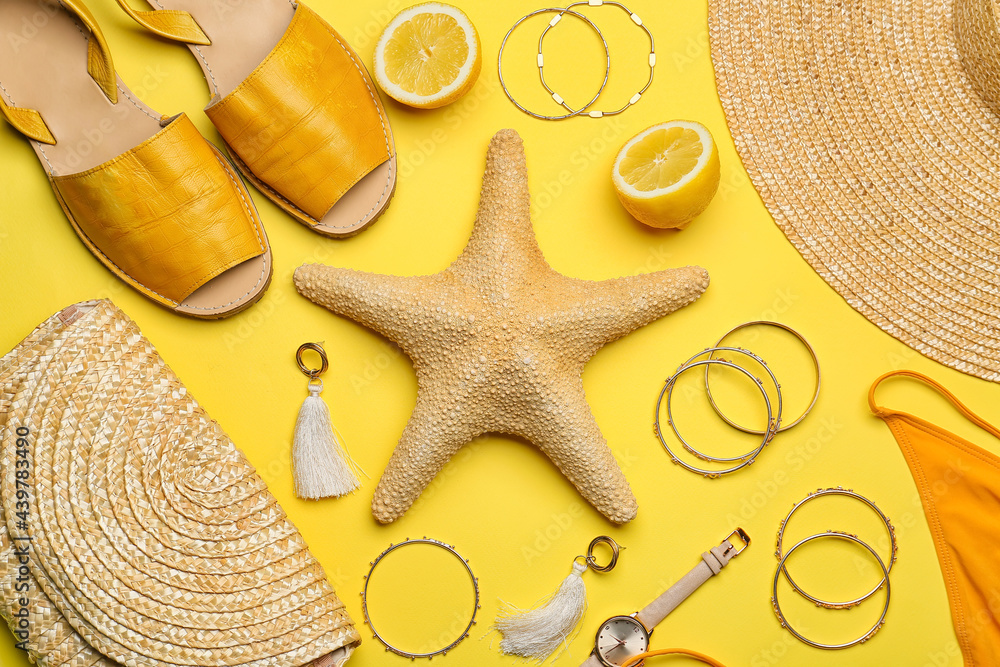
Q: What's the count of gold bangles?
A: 8